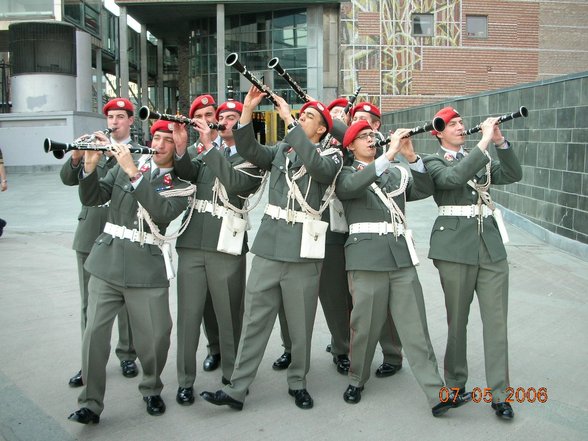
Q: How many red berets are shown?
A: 9